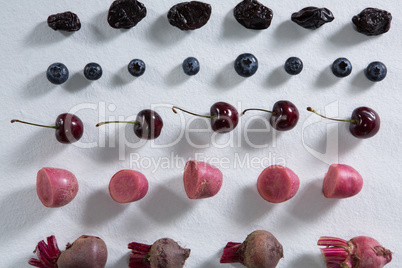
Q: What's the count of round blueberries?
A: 8